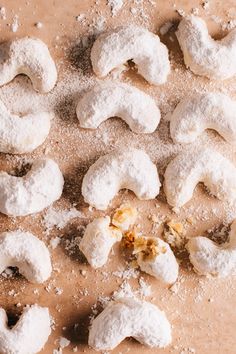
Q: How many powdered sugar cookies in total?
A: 14